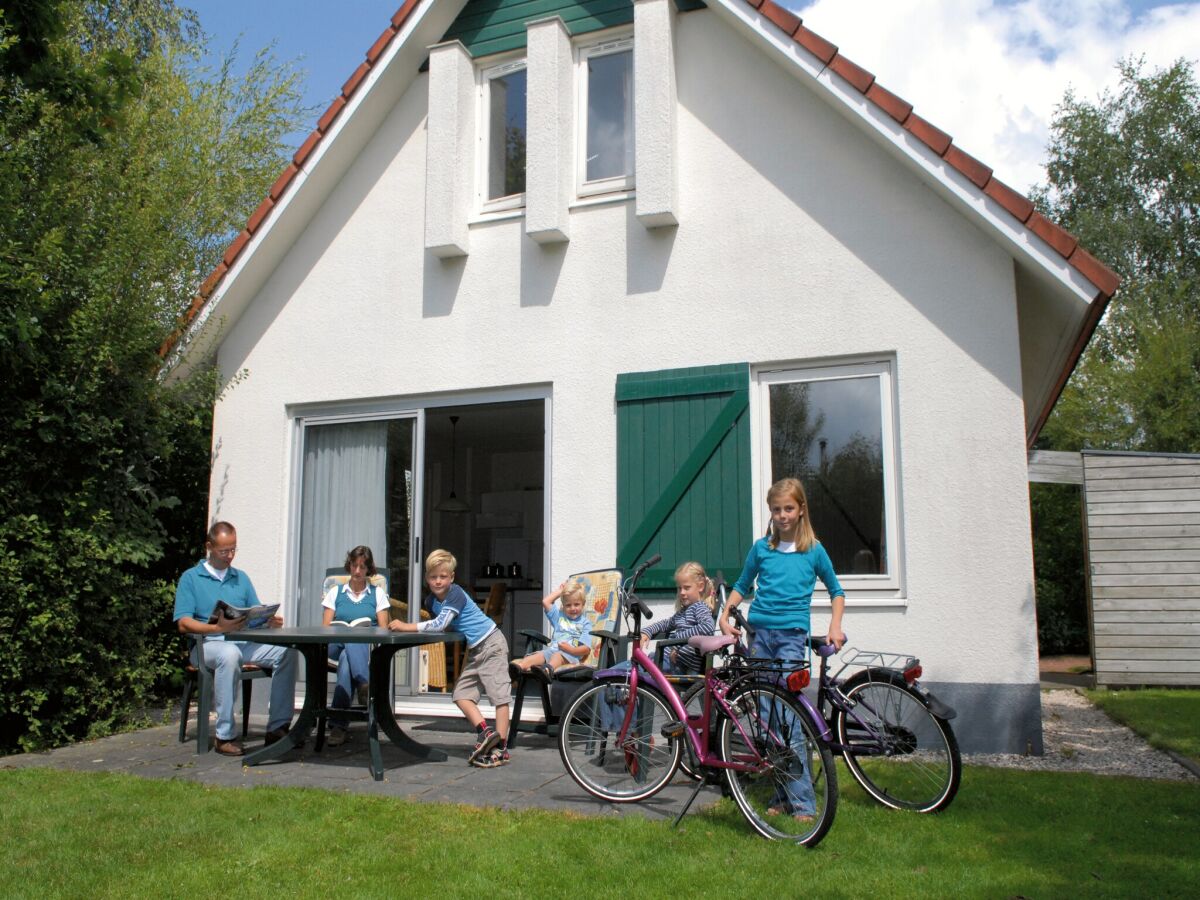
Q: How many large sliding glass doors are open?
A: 1